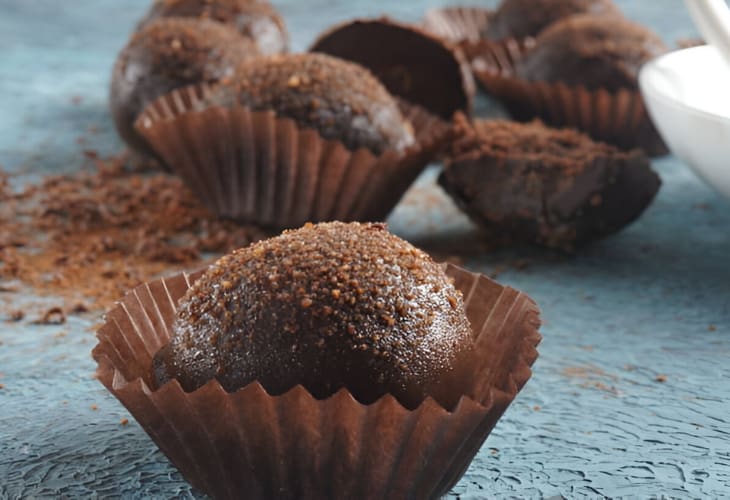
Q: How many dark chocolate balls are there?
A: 6